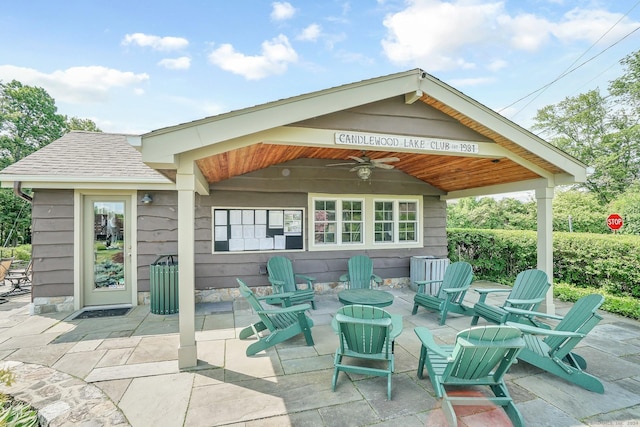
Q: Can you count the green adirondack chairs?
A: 8